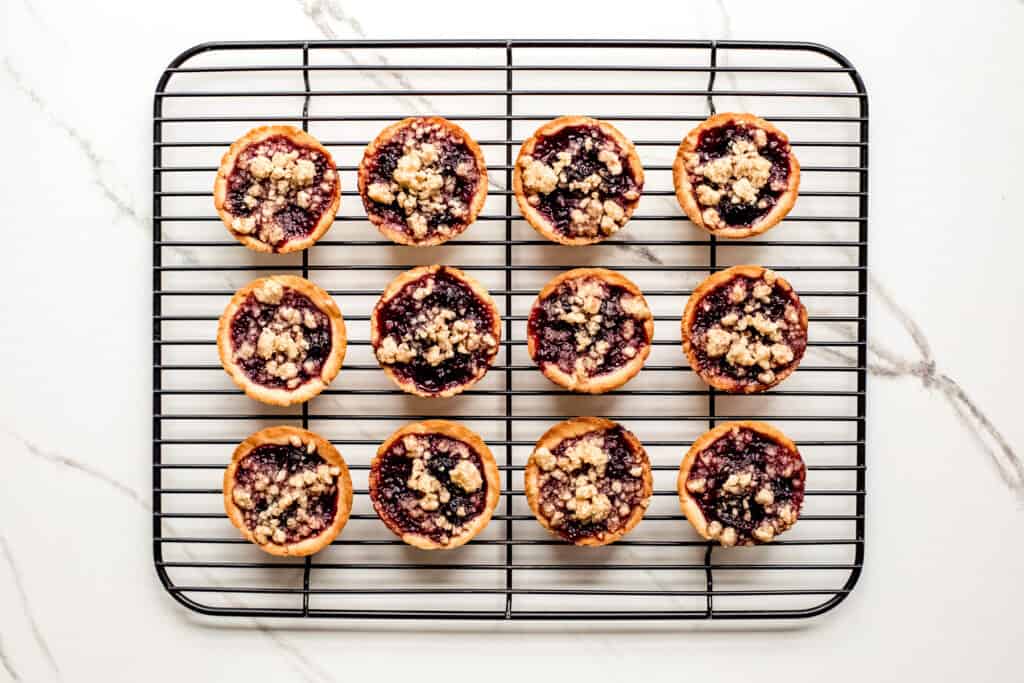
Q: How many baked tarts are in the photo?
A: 12